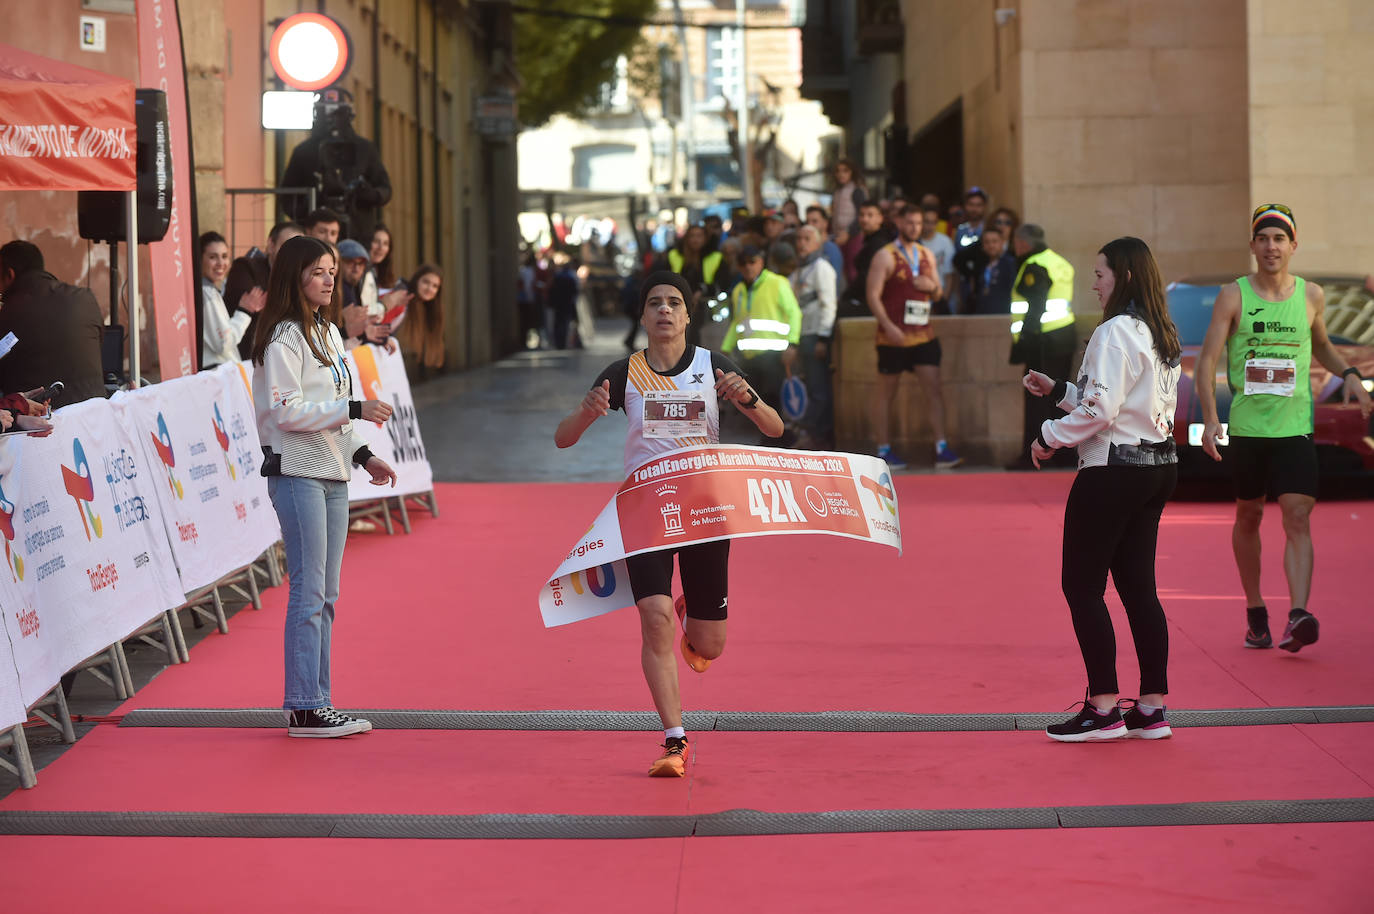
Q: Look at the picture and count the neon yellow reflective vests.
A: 3